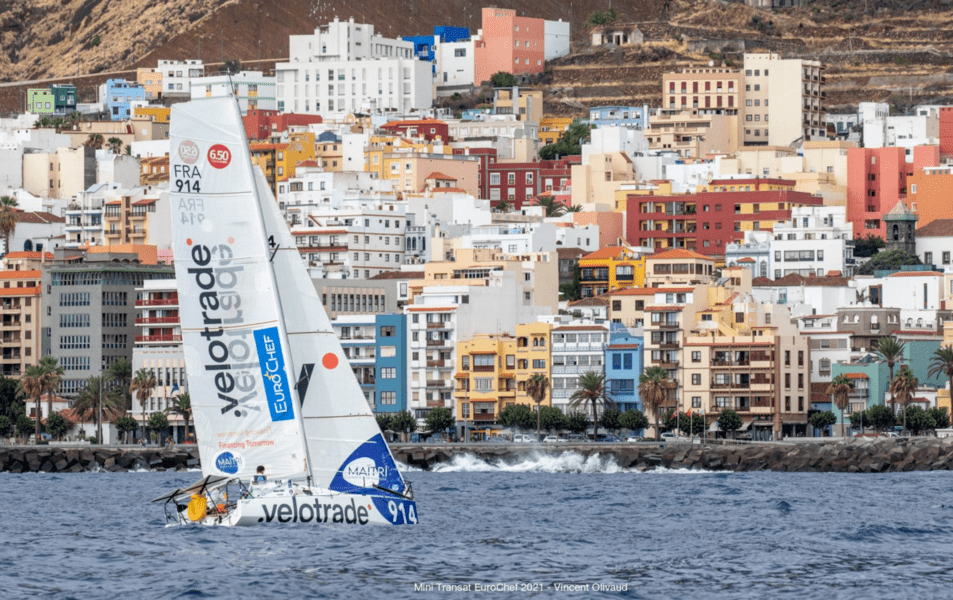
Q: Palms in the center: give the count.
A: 3